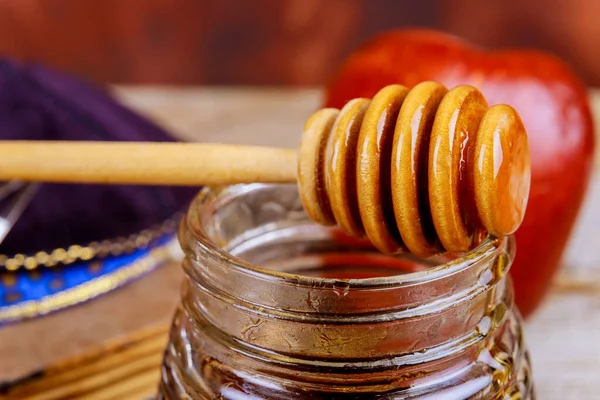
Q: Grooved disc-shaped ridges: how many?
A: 6